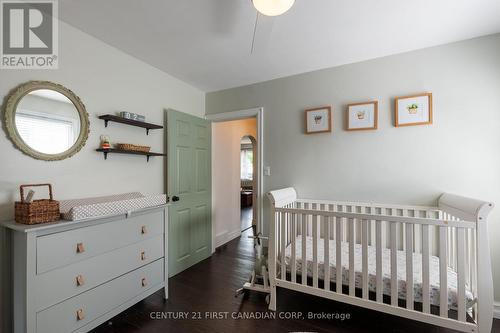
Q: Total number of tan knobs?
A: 6